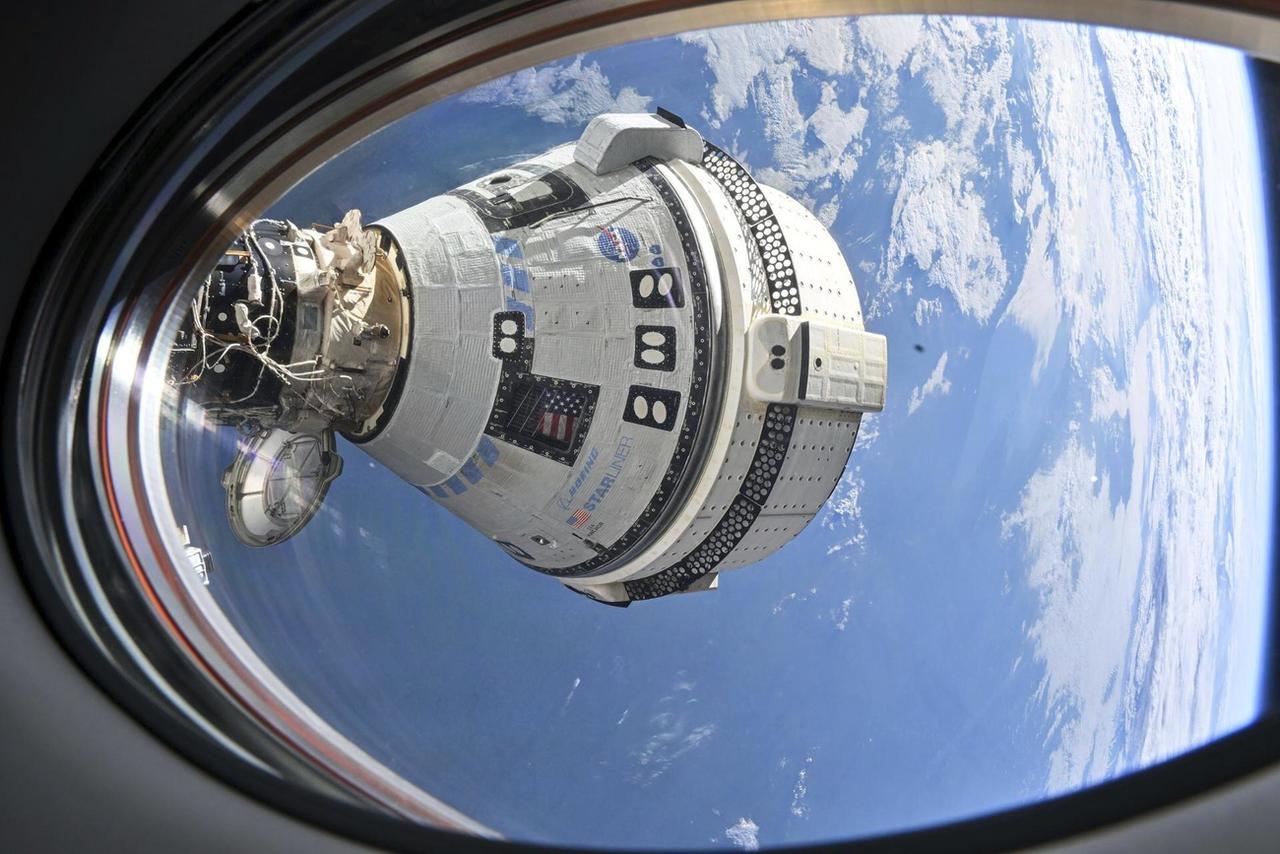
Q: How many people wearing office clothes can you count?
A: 0